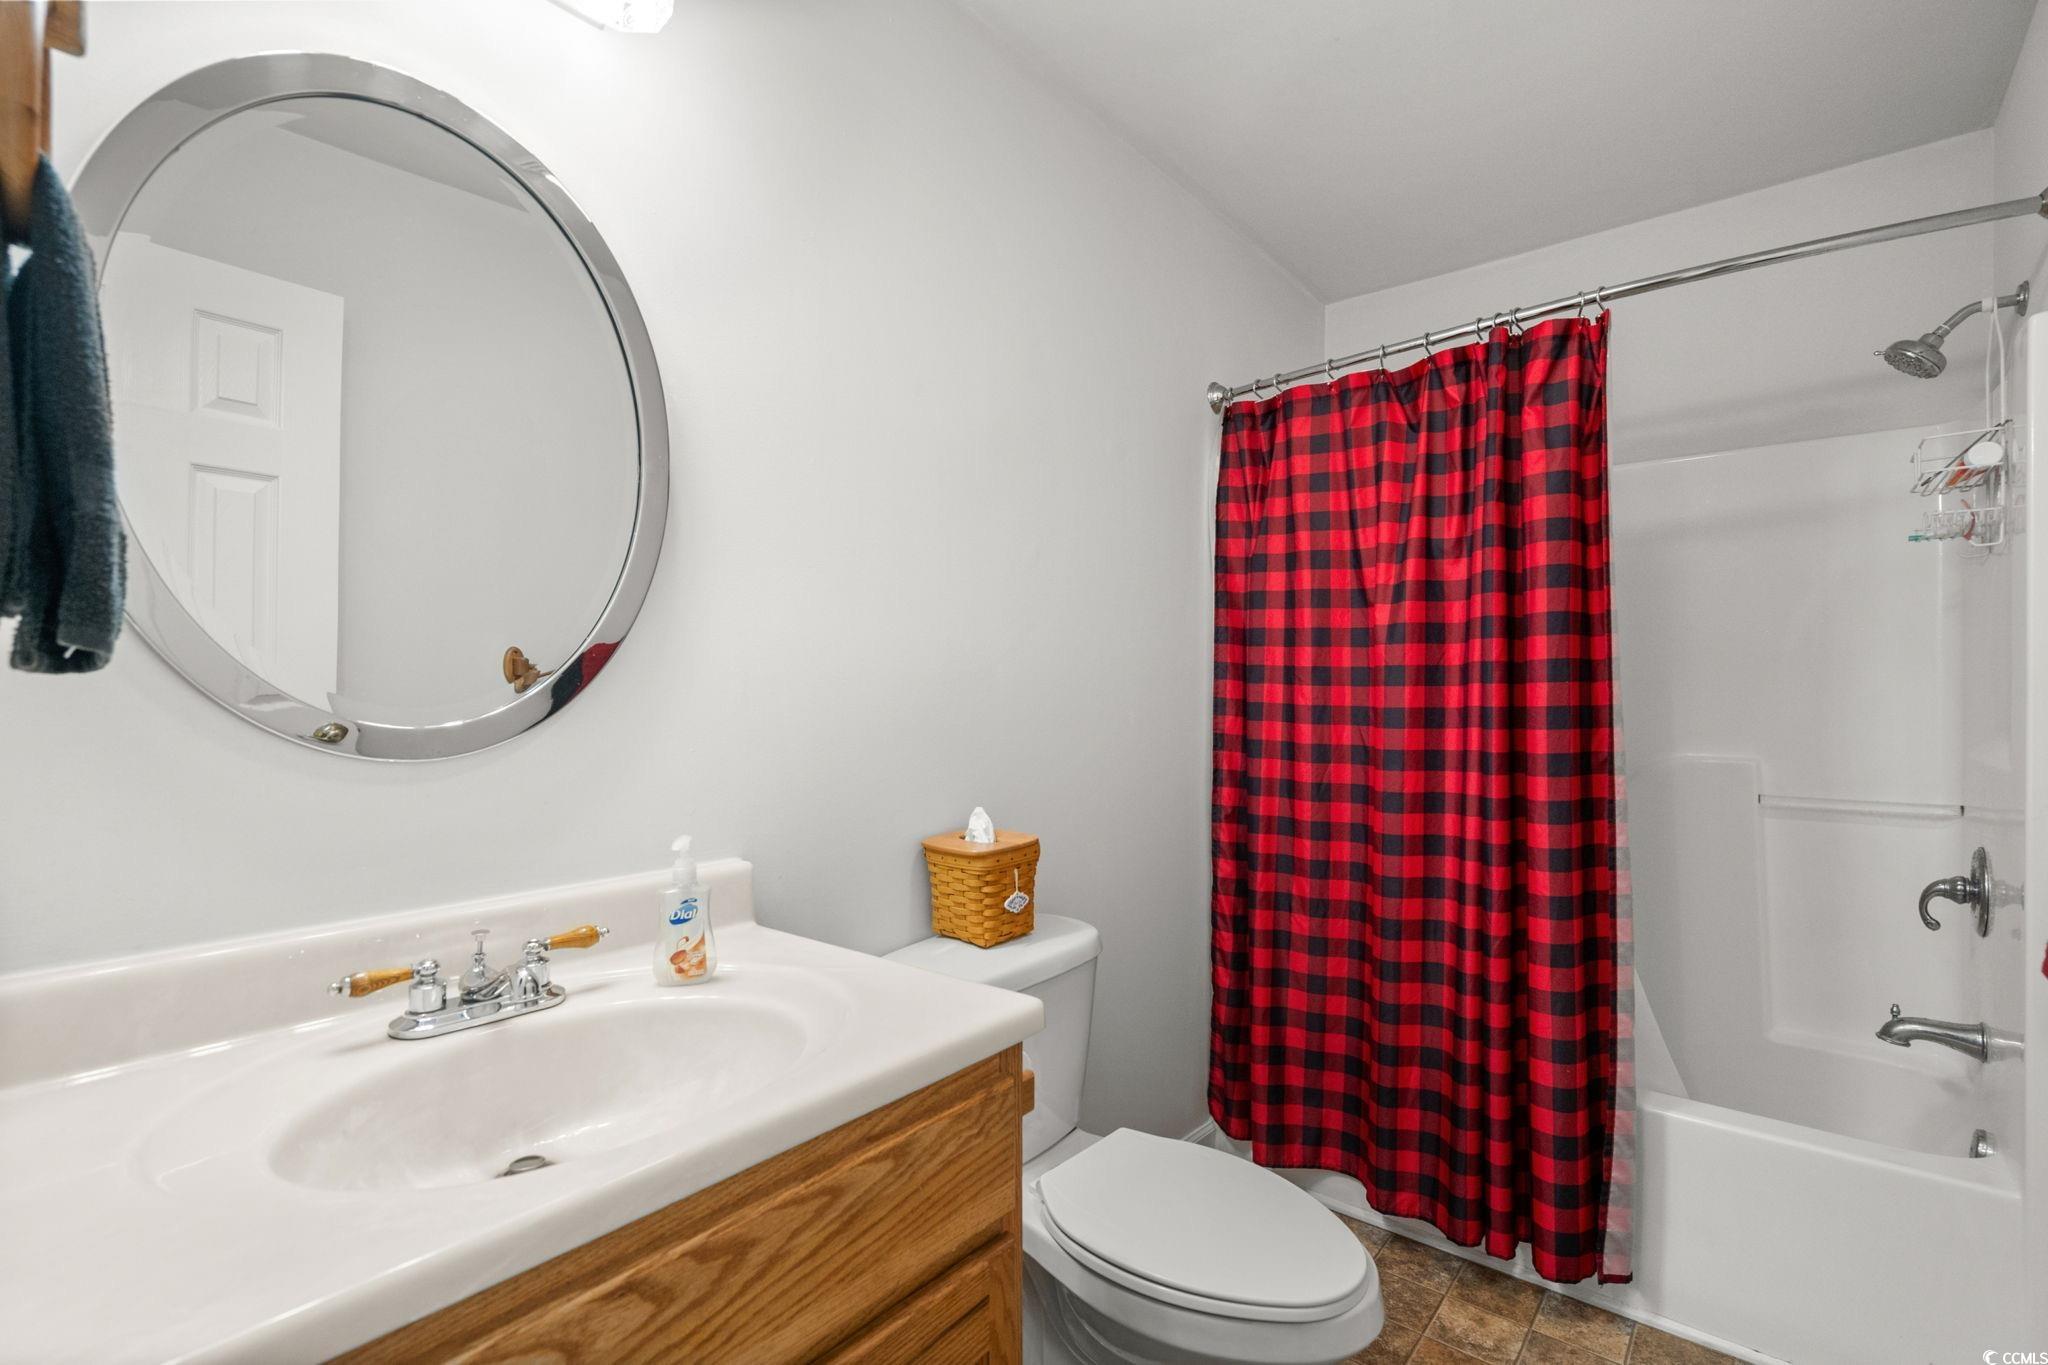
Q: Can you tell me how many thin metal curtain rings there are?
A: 12